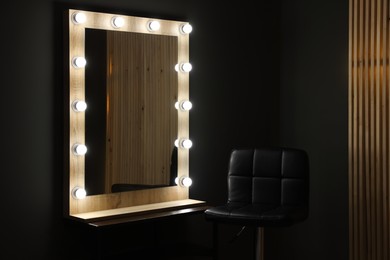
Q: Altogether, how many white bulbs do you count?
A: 12